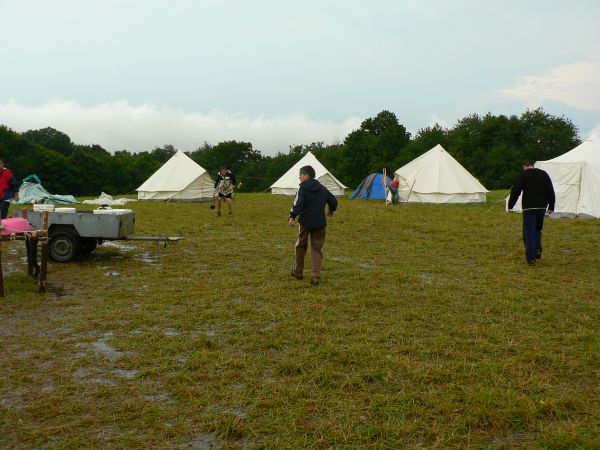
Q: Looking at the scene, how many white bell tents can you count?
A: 4